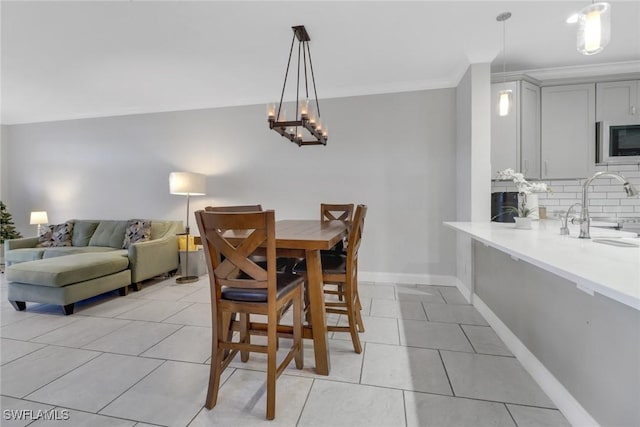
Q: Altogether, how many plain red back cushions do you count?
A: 0